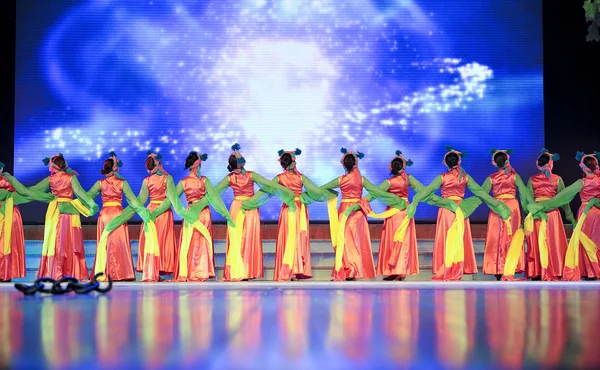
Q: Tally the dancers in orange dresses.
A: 13